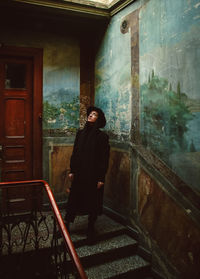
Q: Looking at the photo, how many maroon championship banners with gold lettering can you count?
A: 0